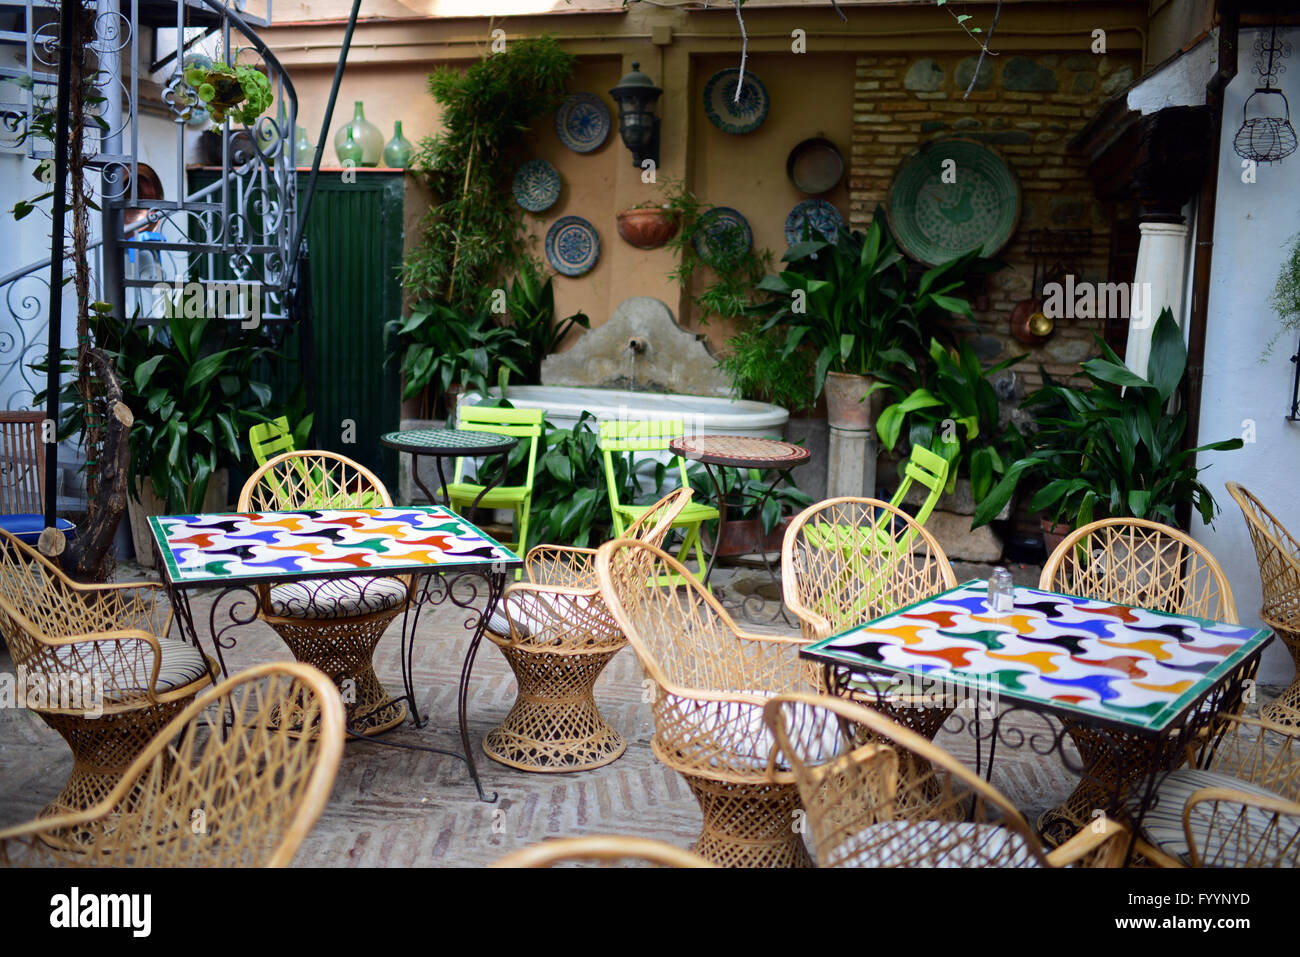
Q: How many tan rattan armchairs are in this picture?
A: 11